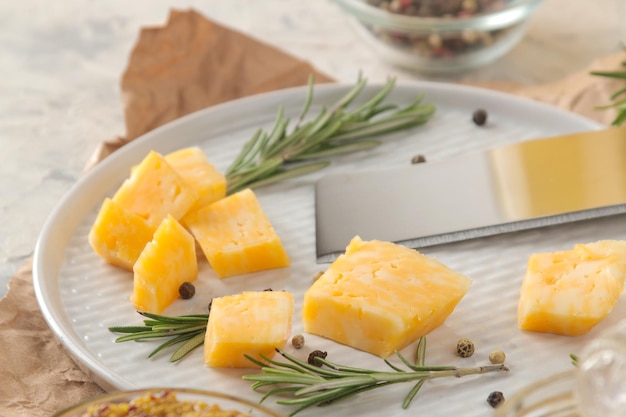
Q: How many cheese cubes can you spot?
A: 8